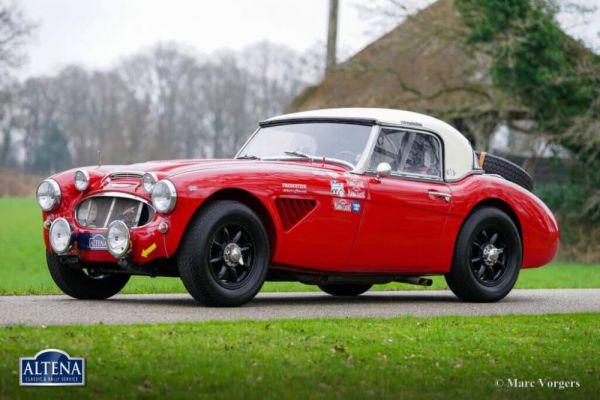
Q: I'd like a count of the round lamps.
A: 6